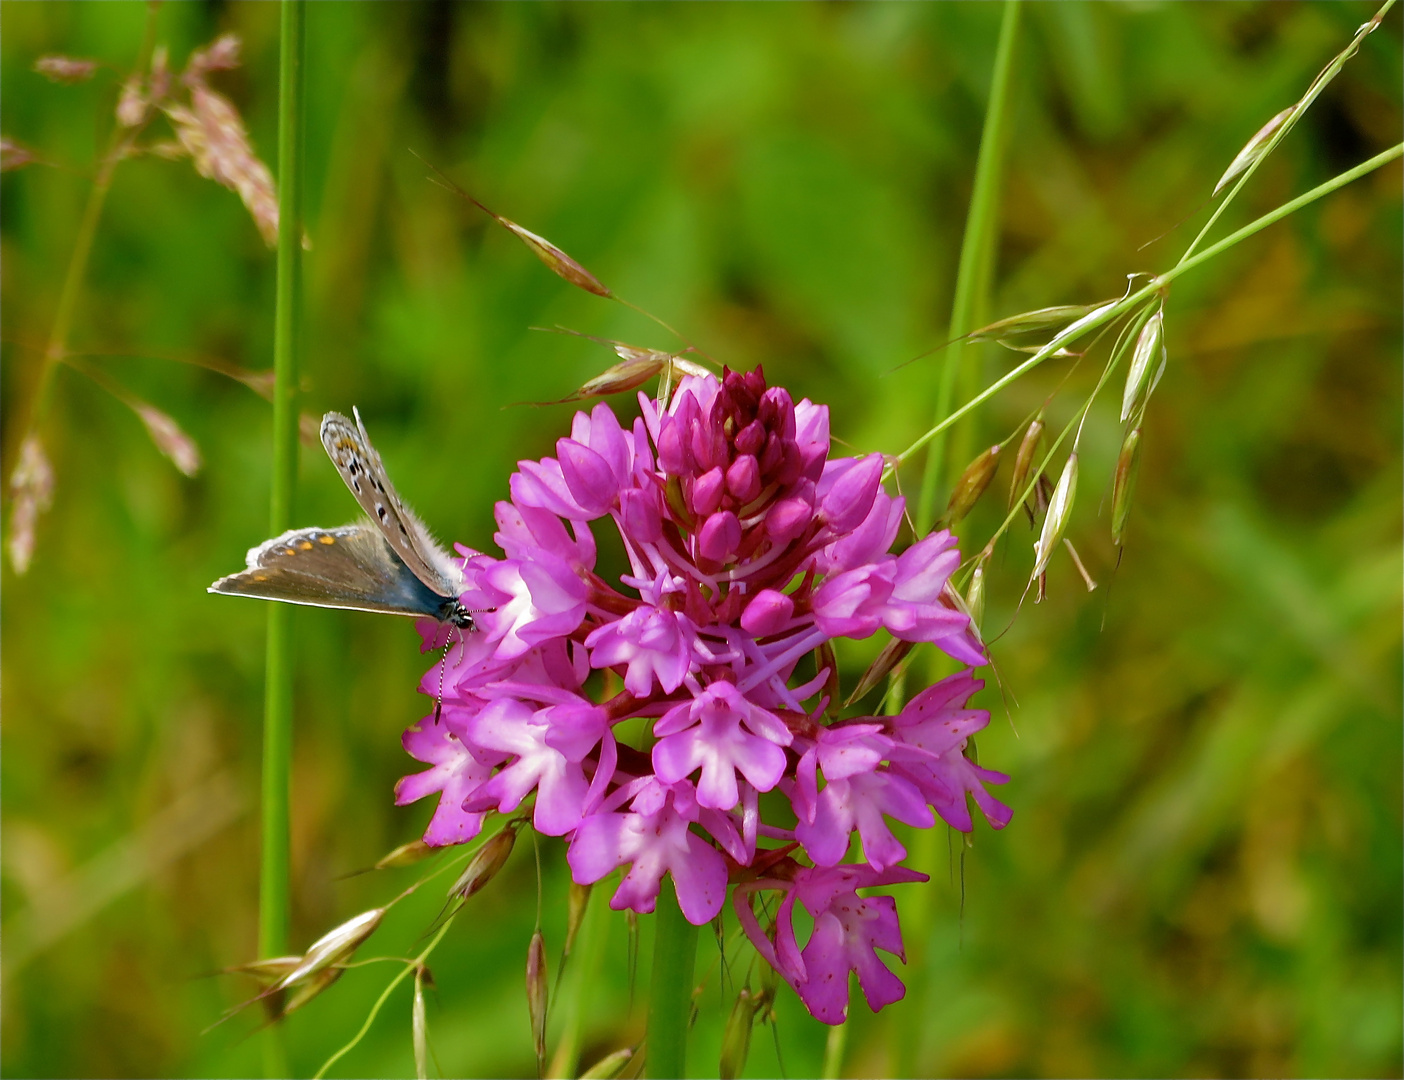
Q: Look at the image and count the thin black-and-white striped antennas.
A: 2